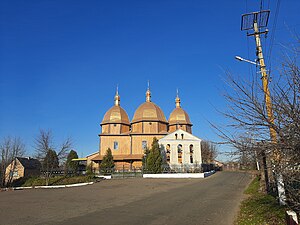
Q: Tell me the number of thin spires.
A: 3